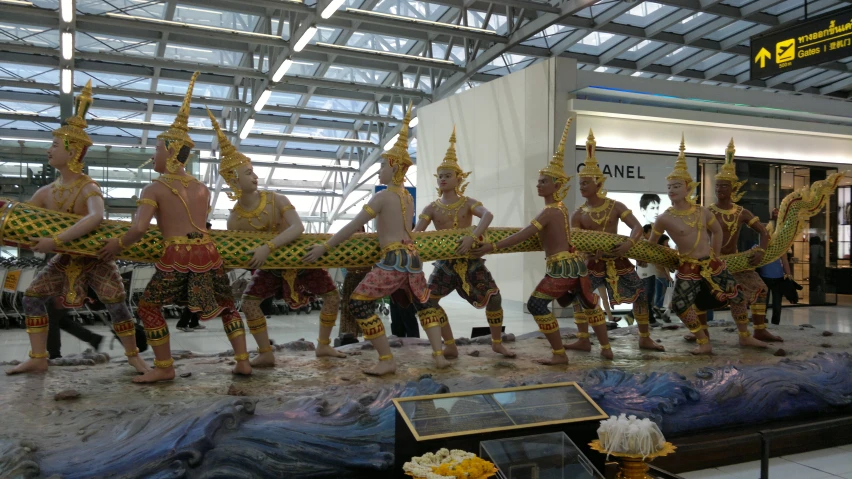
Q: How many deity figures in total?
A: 9